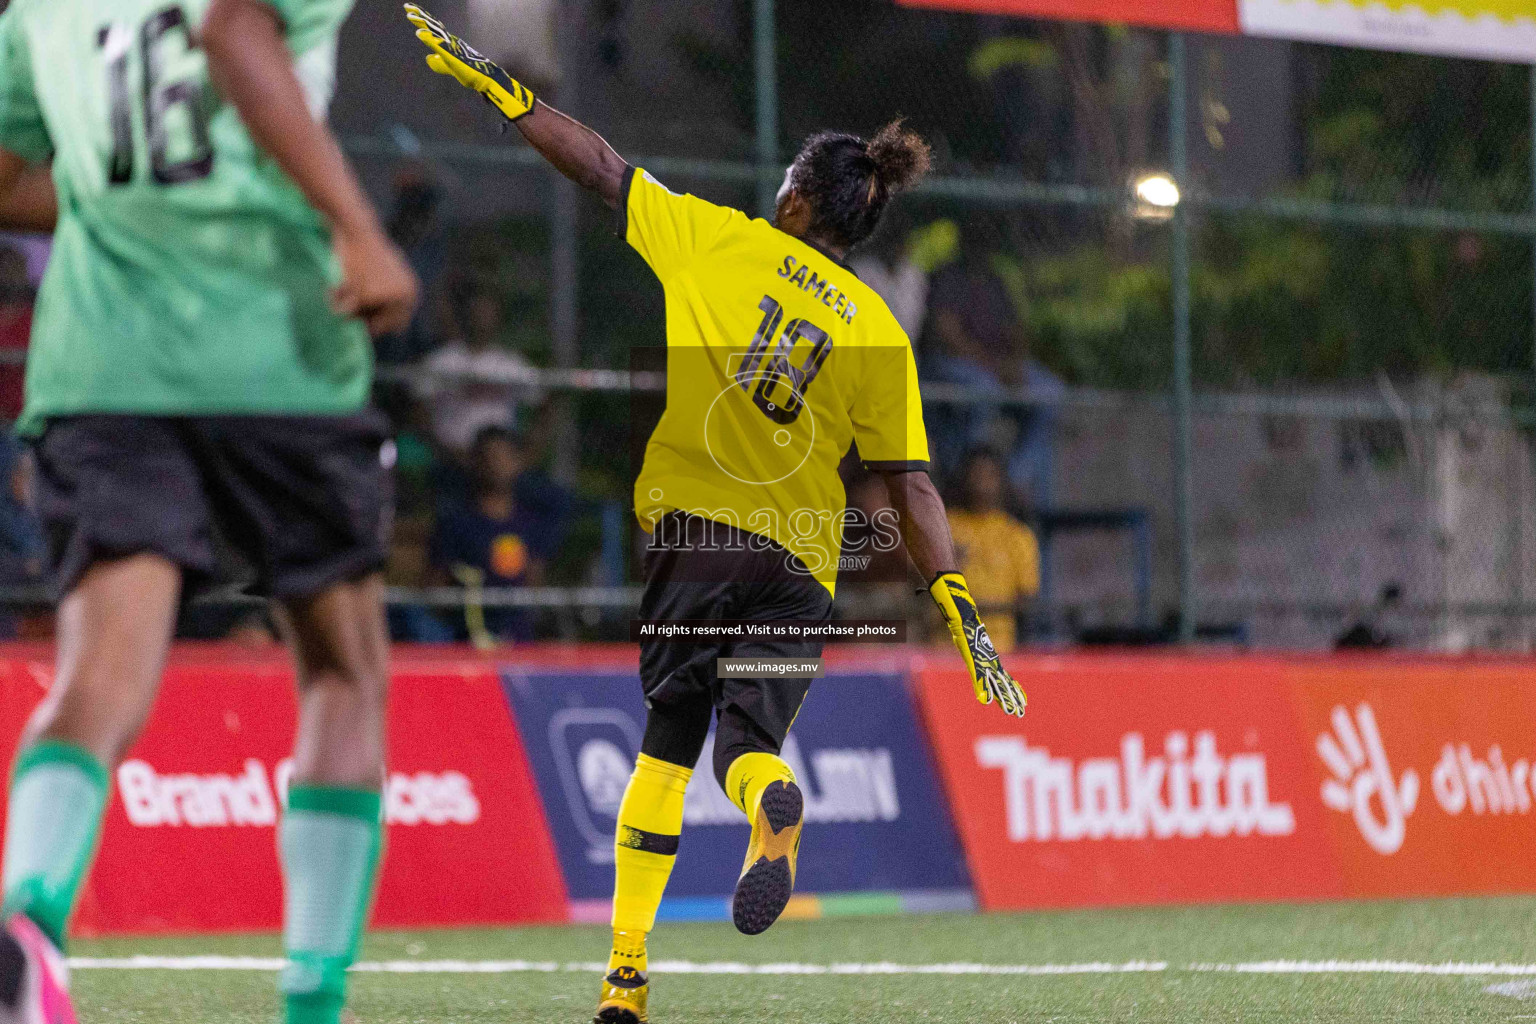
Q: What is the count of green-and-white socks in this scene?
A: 2